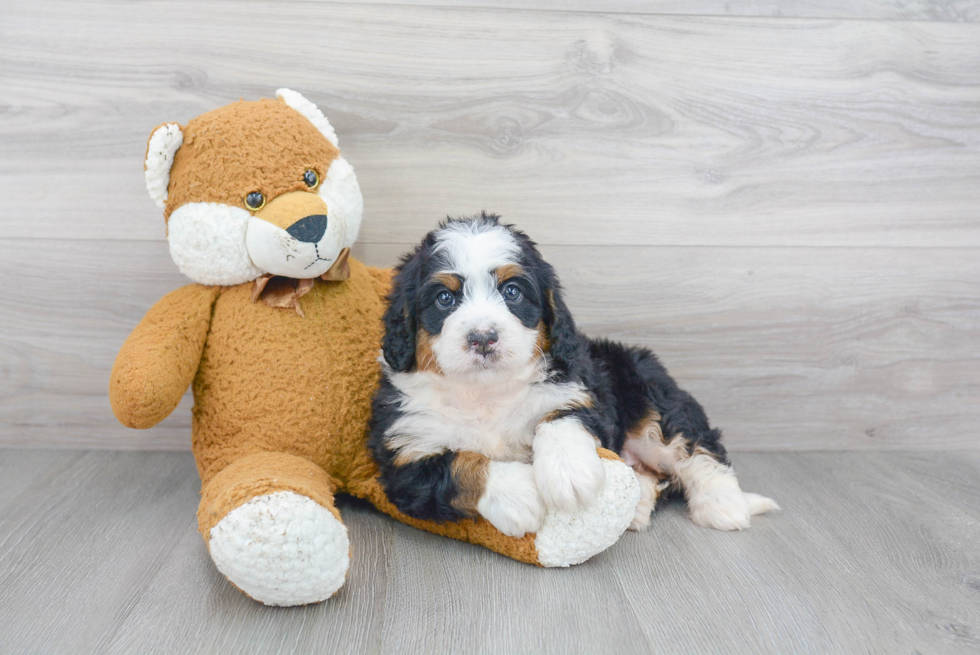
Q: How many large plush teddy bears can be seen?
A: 1